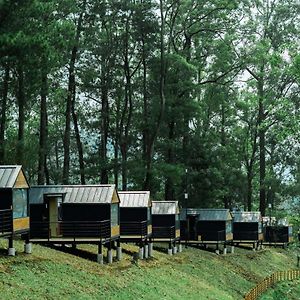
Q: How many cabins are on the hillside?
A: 7